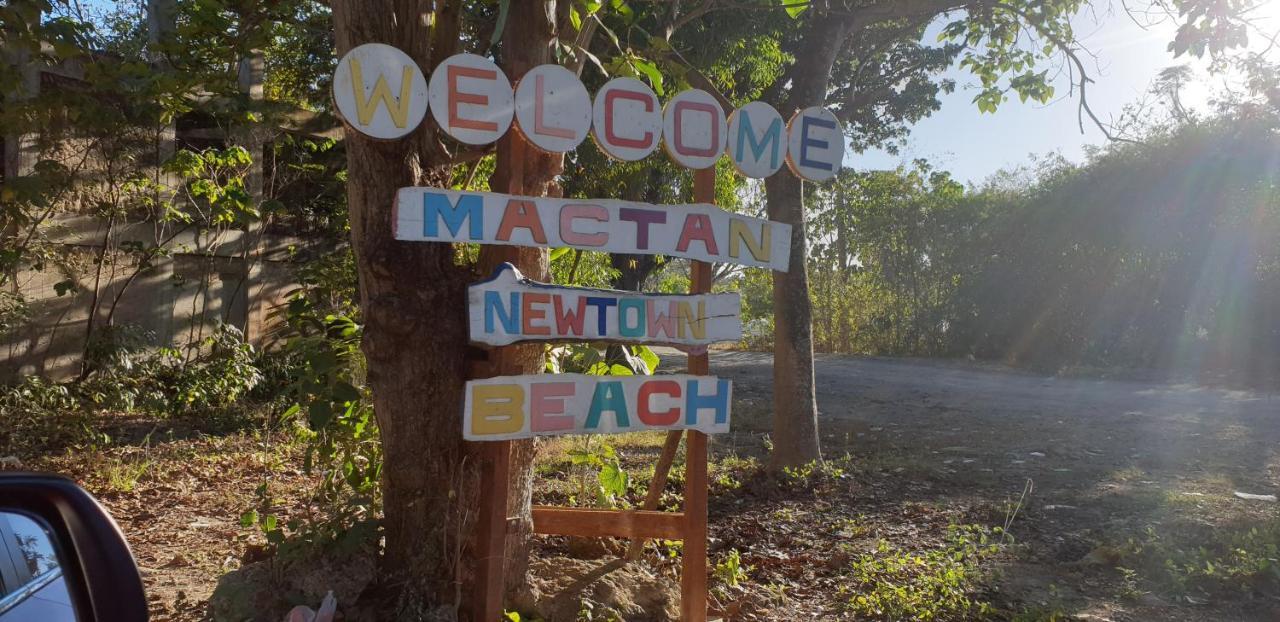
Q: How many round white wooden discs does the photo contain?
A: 7